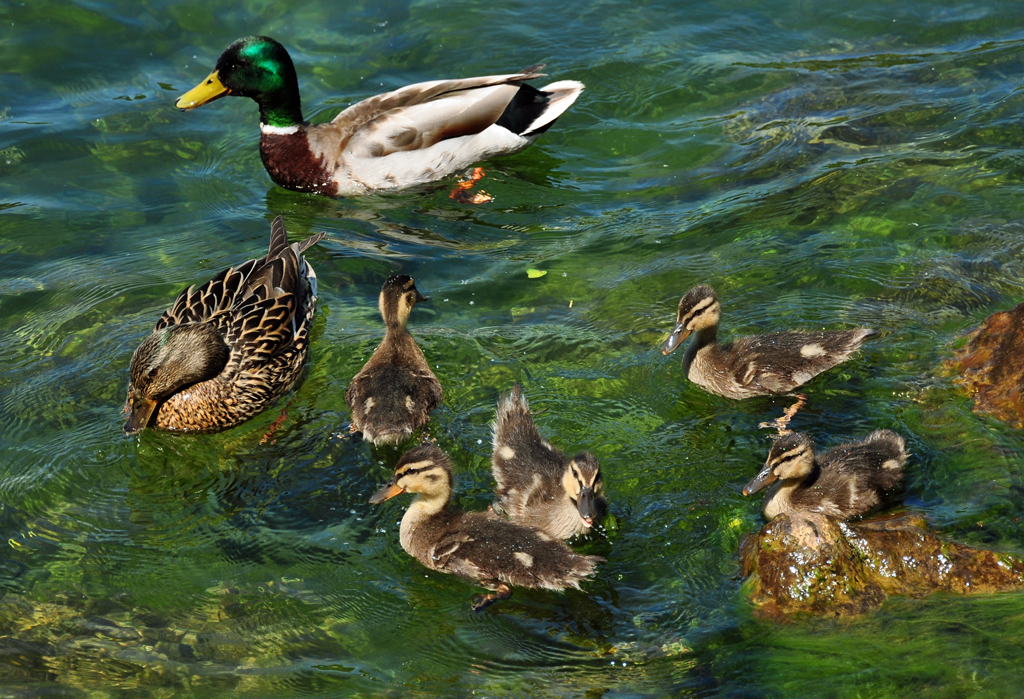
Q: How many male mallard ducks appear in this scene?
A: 1